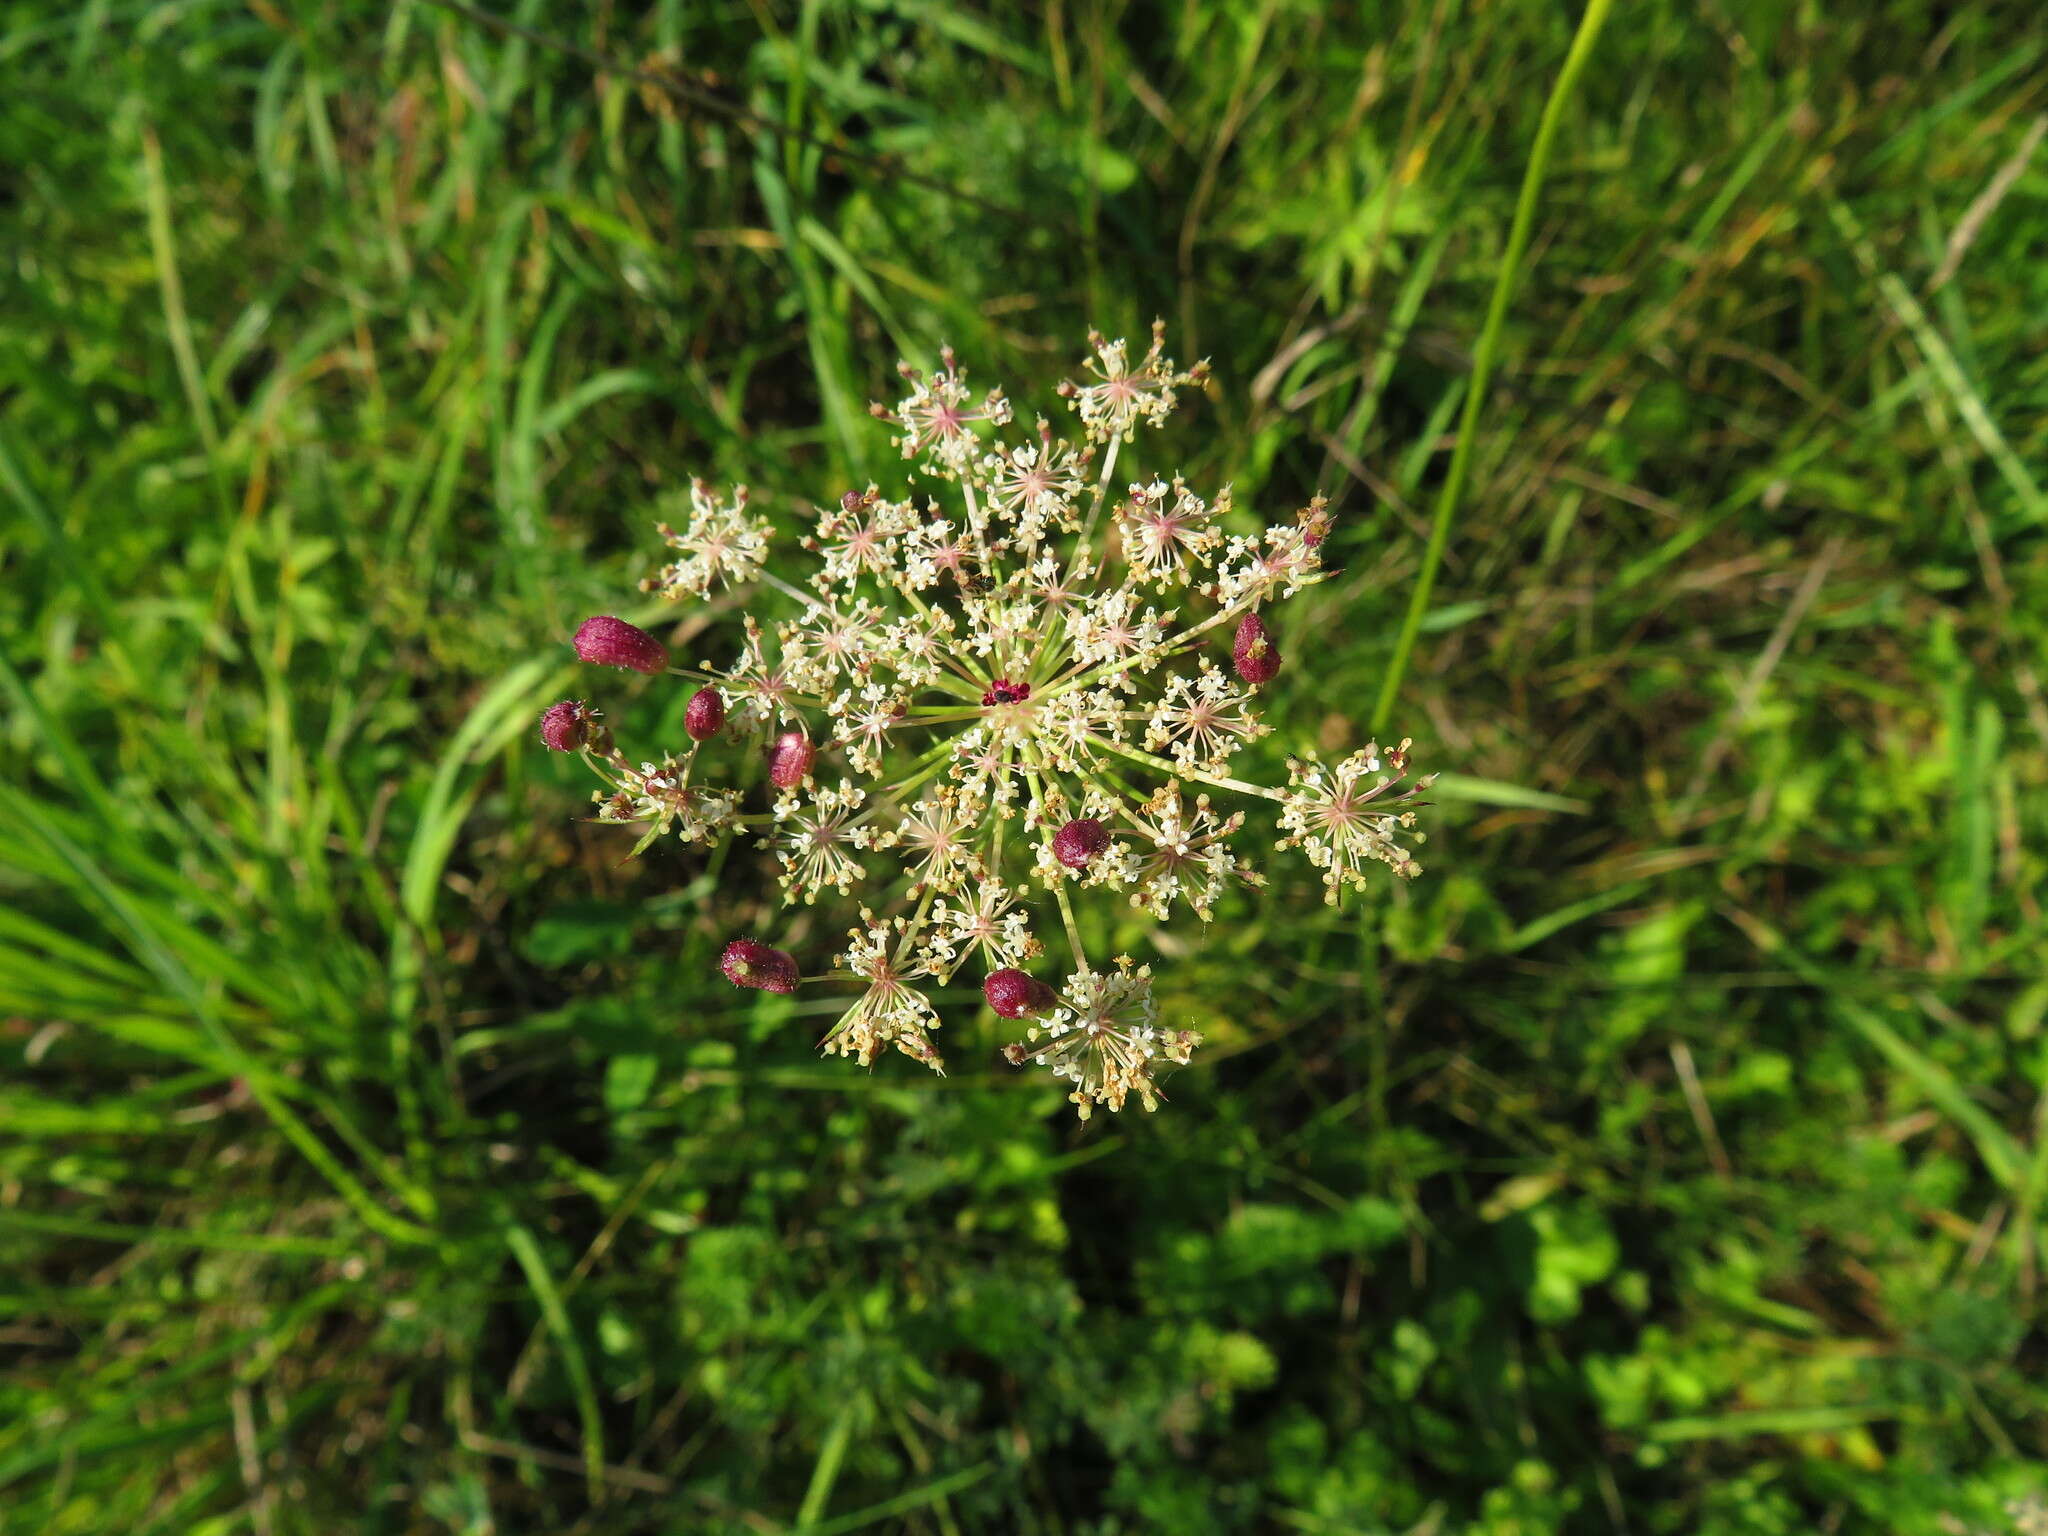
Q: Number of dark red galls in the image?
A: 8